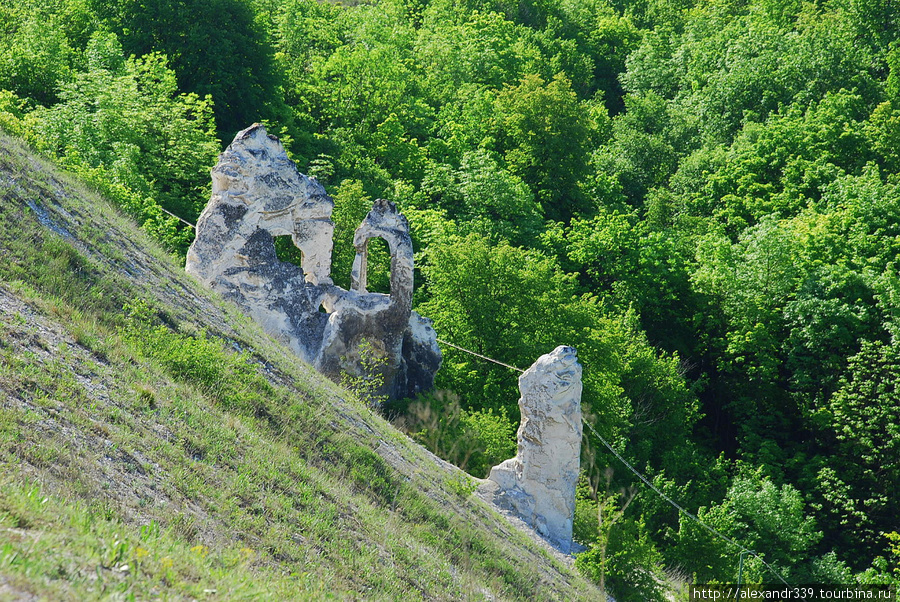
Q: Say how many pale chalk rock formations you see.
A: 2